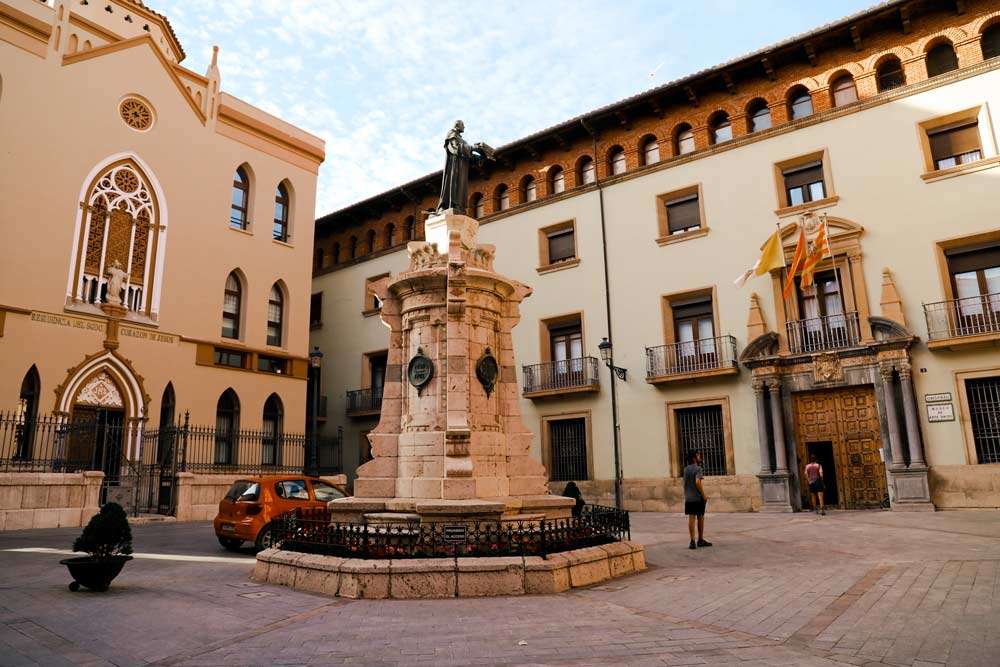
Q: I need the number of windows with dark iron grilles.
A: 3